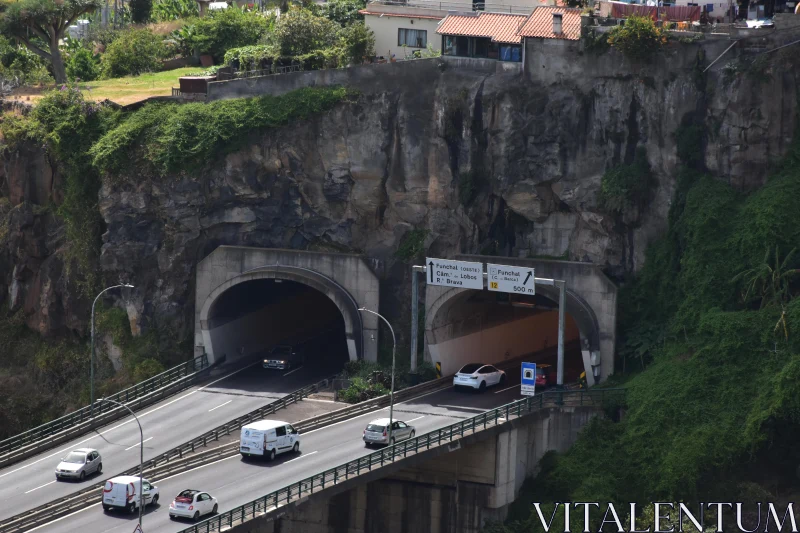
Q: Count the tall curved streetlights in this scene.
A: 3